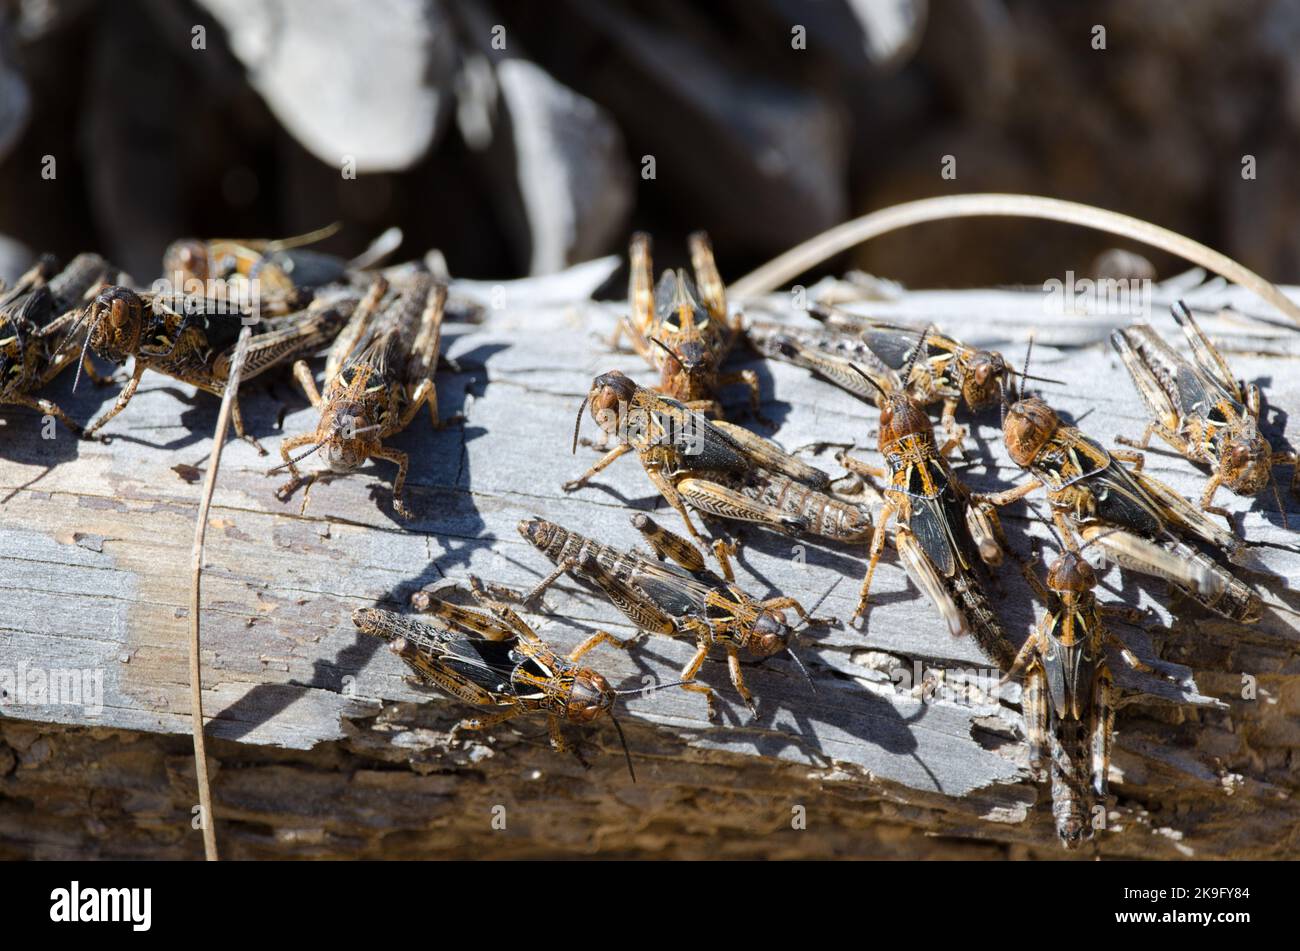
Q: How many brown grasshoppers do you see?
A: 13